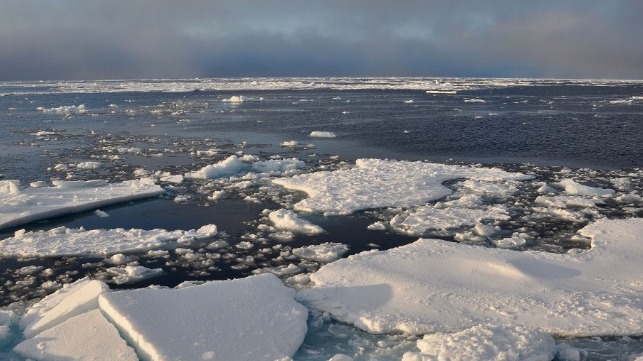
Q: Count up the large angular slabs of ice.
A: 3